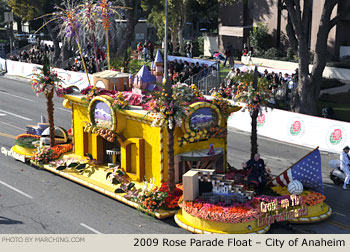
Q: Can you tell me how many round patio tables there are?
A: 0